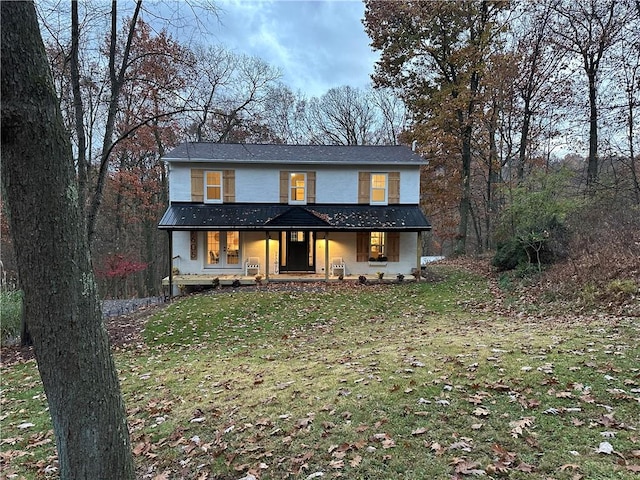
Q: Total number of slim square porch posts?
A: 4